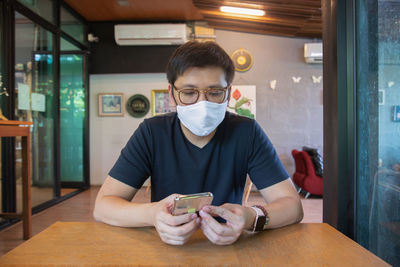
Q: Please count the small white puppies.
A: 0